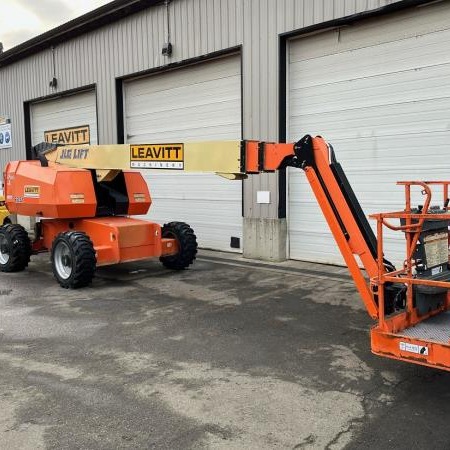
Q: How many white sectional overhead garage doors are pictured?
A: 3